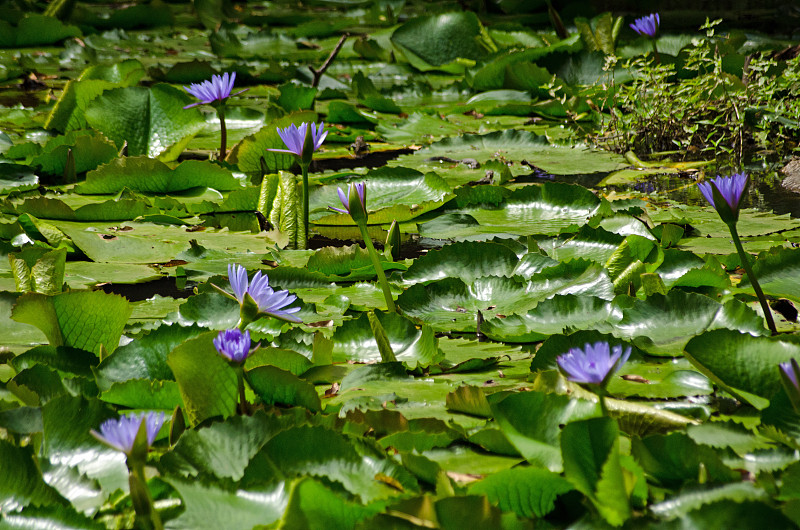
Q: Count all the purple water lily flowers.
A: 10